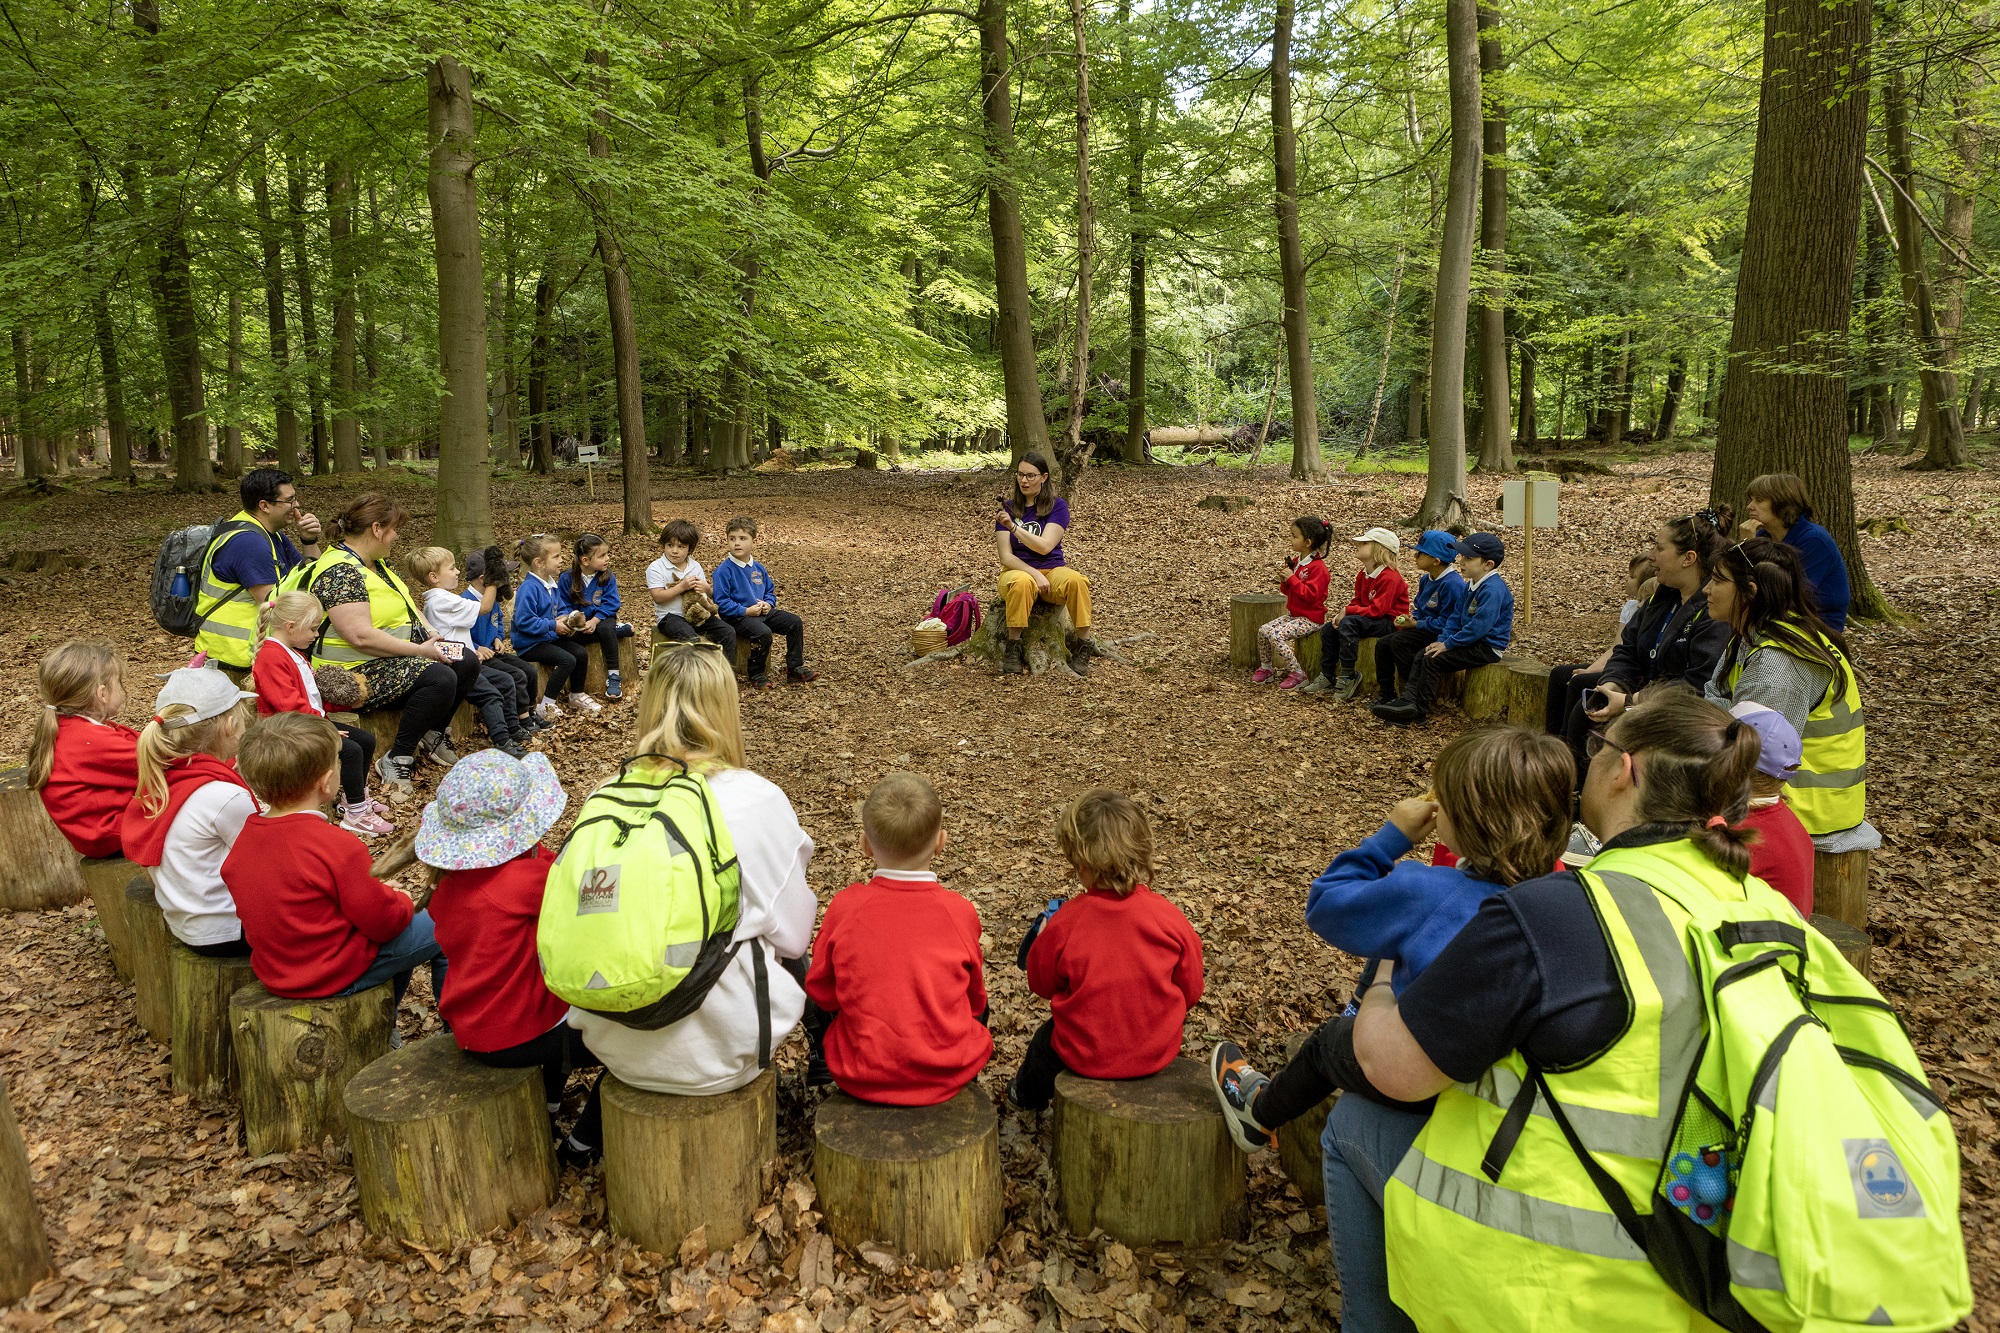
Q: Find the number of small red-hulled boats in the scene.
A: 0